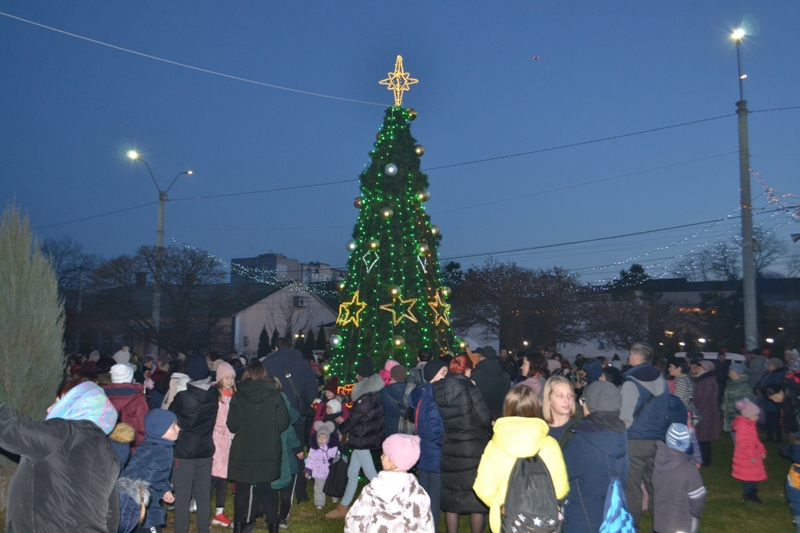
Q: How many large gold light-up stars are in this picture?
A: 4